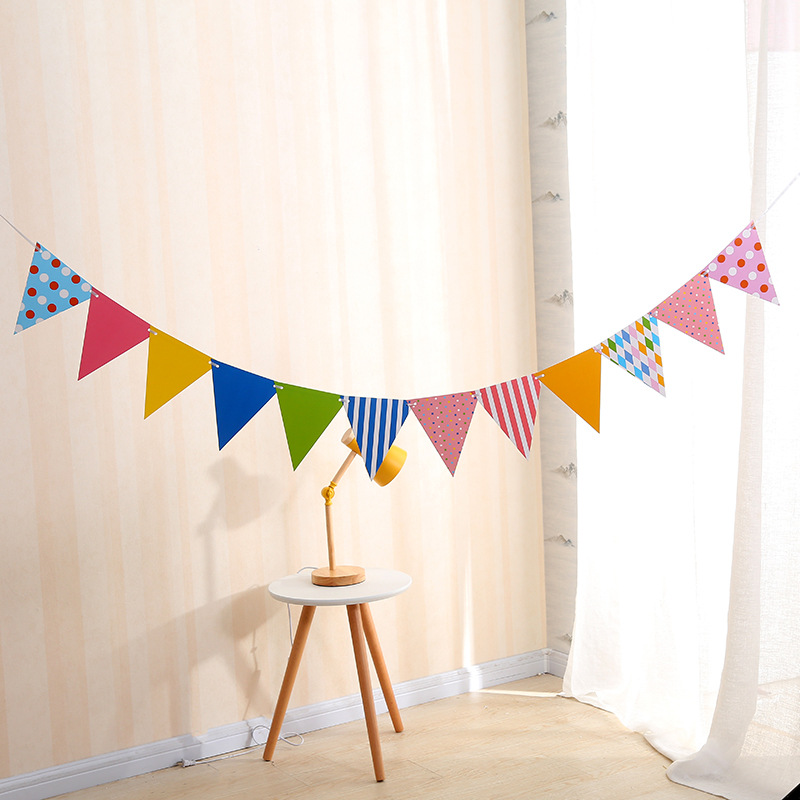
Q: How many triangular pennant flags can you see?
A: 12